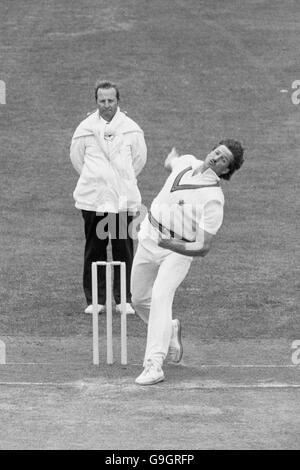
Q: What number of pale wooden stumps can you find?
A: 3